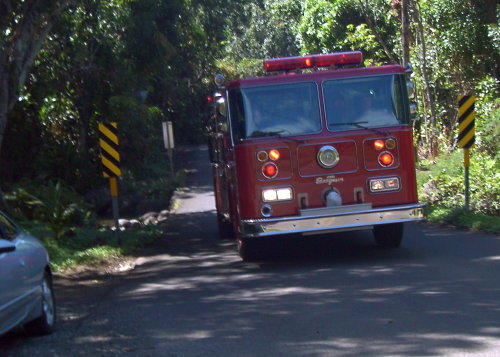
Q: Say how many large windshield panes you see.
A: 2